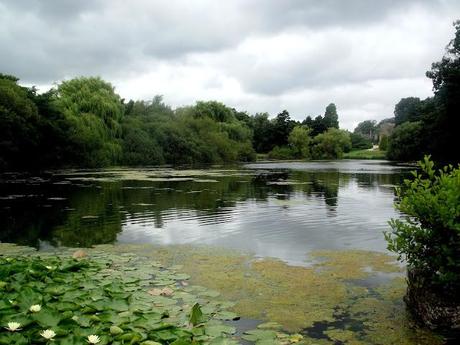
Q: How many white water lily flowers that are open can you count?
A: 4